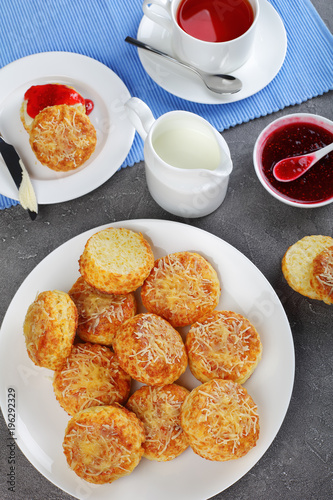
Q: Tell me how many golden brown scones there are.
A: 12